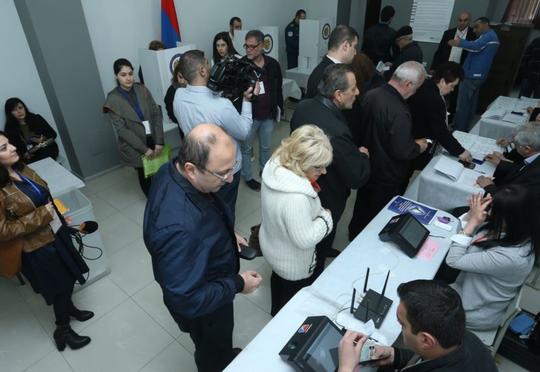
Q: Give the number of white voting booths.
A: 3